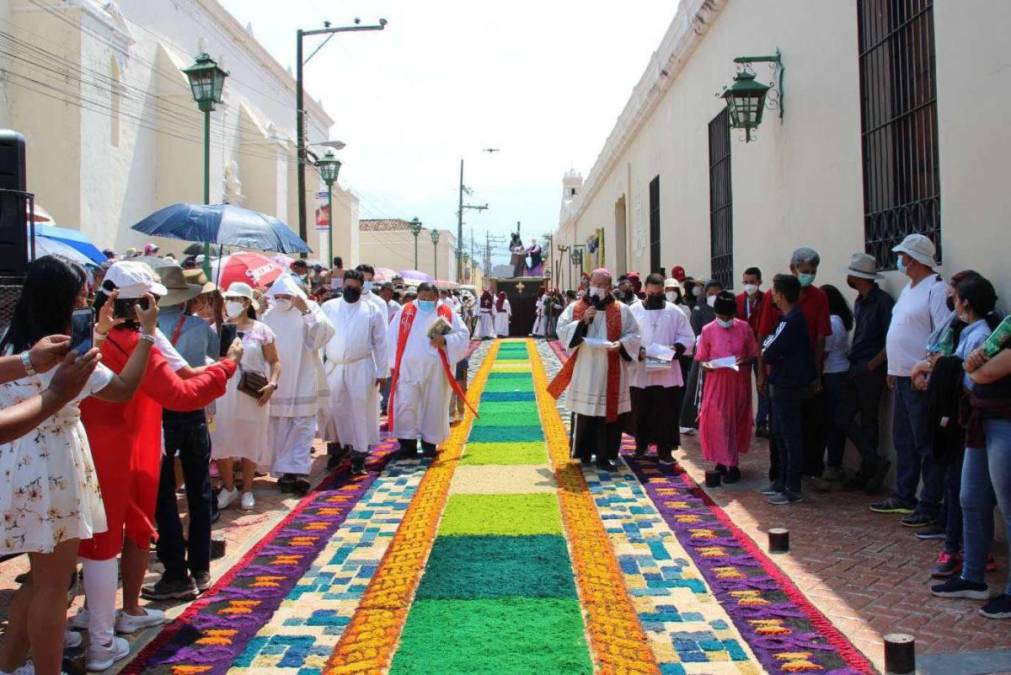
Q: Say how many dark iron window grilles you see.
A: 3